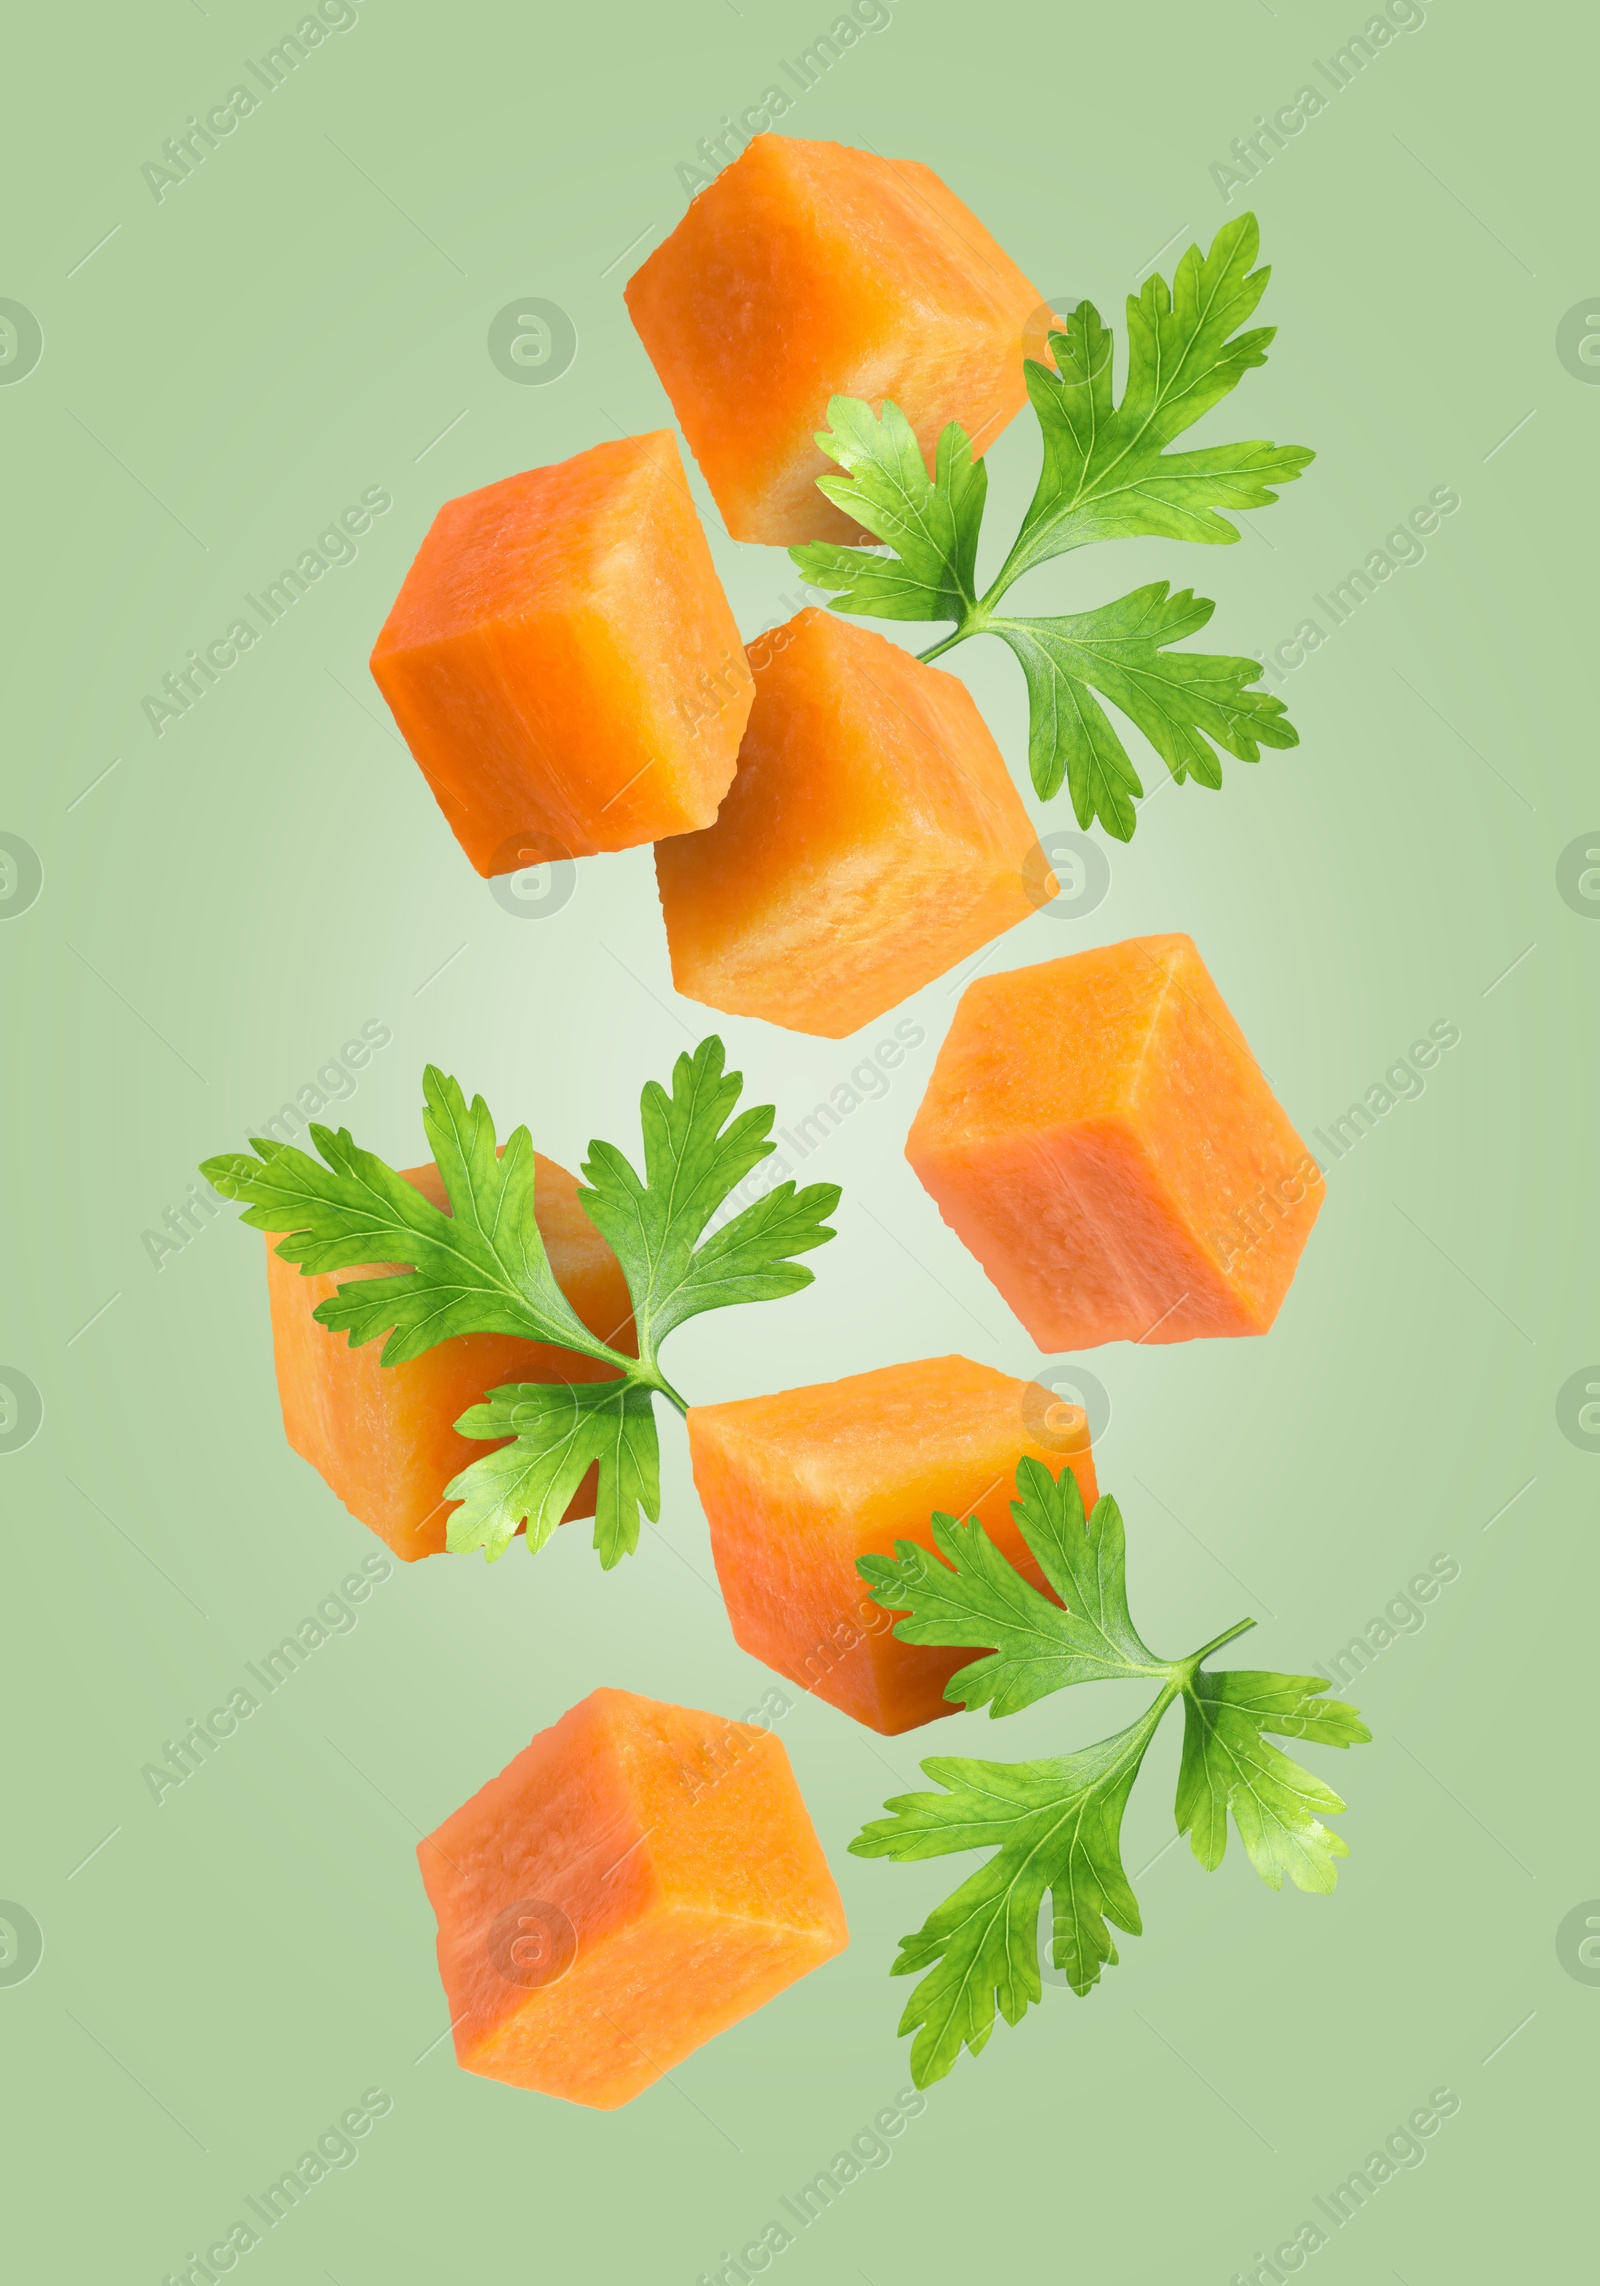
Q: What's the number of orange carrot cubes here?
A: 7